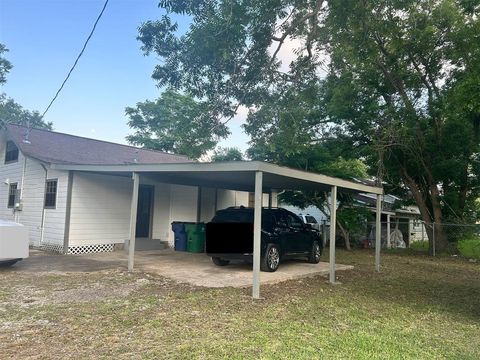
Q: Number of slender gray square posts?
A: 4